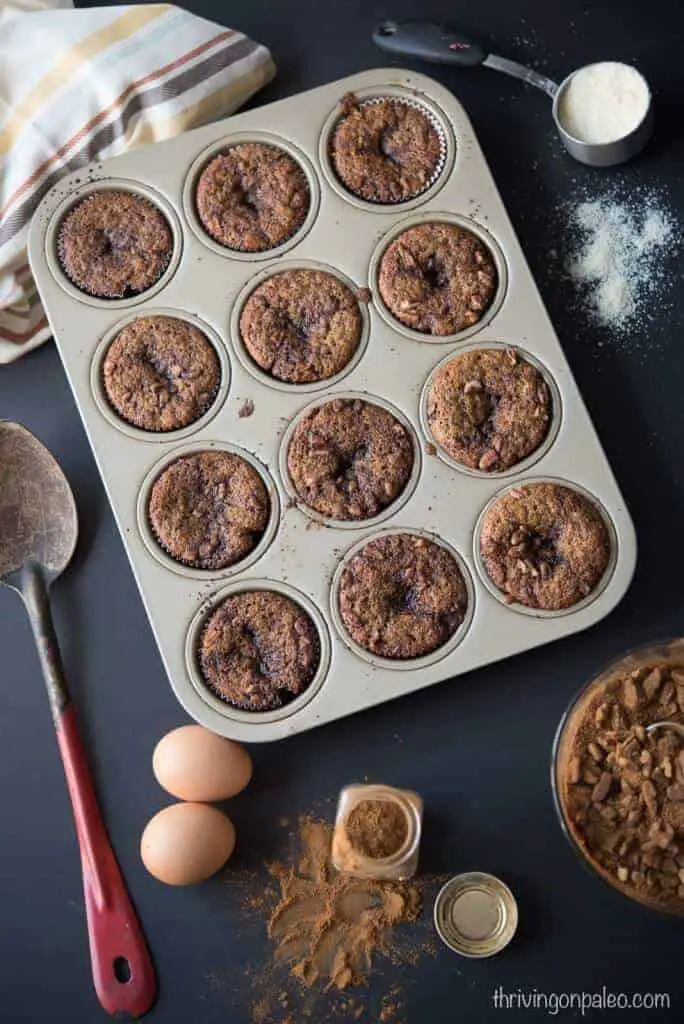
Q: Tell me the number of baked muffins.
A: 12